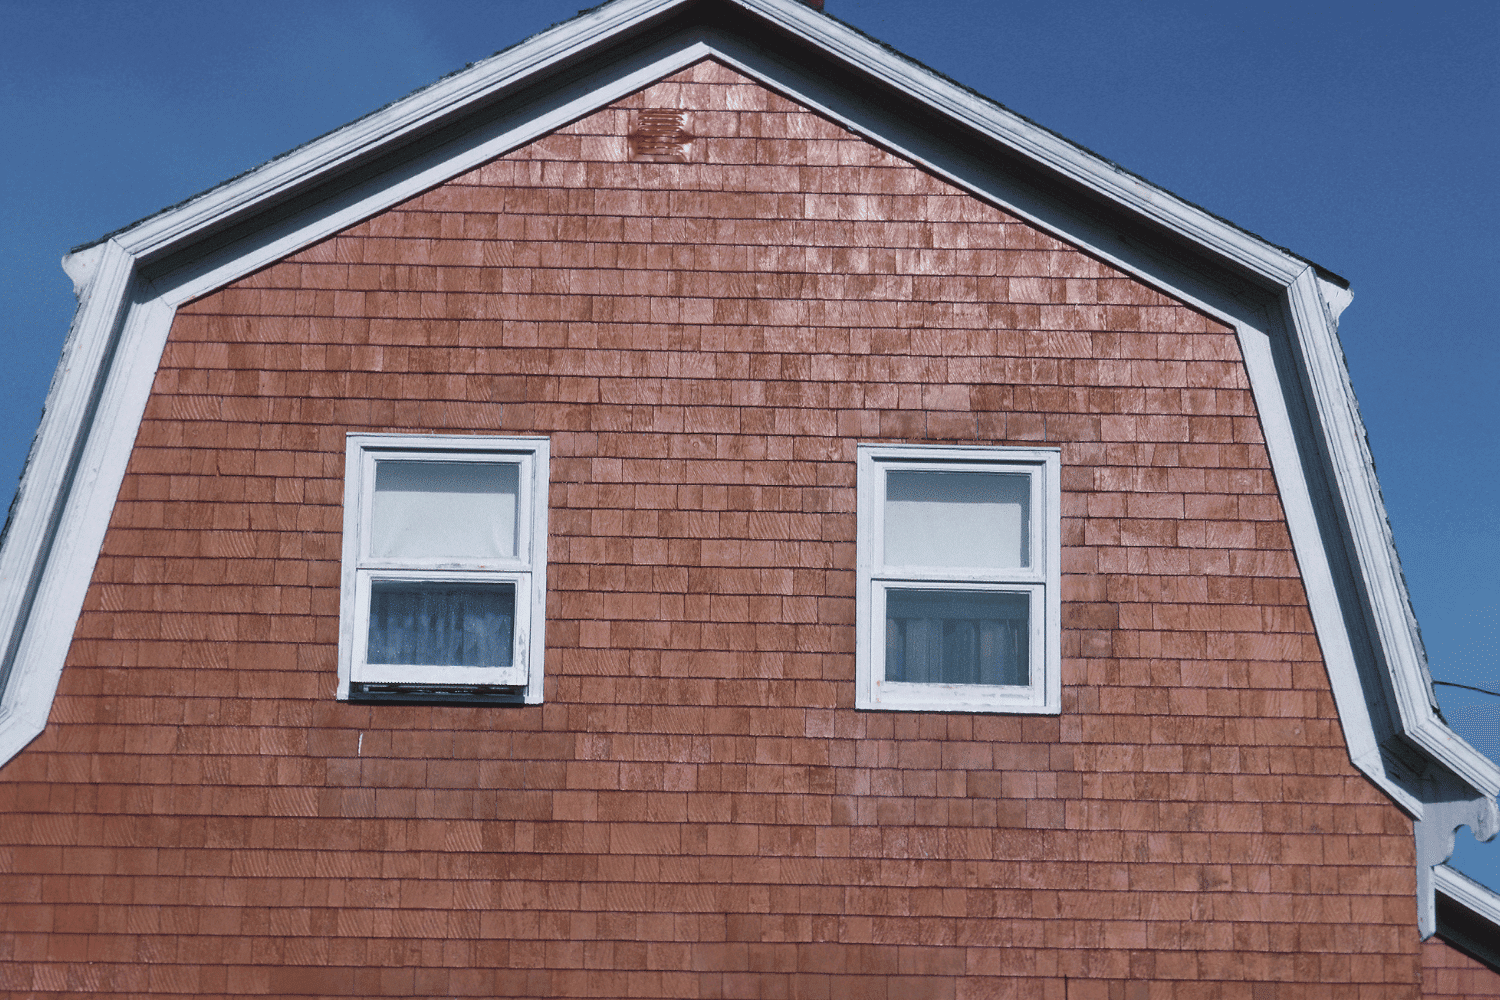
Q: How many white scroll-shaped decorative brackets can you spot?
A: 1